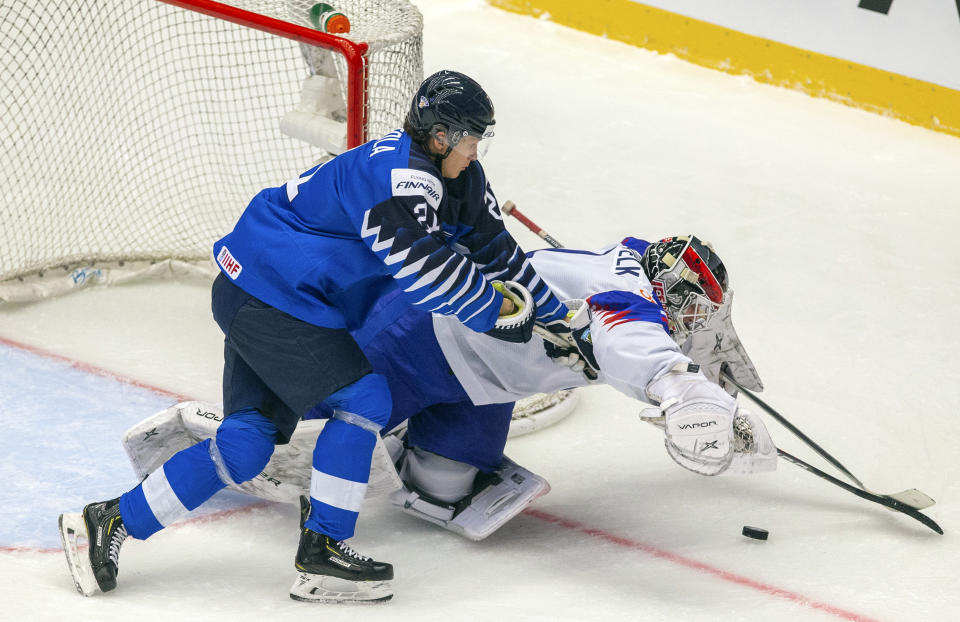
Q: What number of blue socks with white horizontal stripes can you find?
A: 2